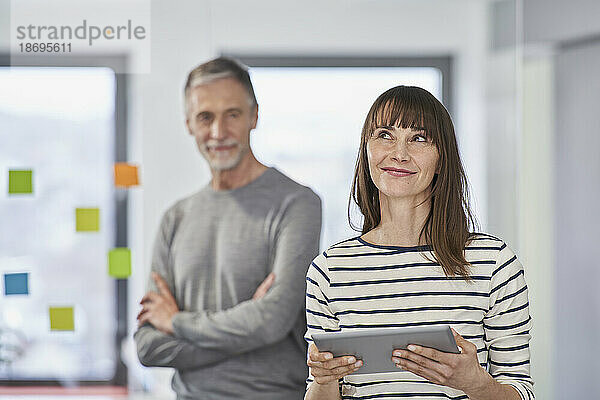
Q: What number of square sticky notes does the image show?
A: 6